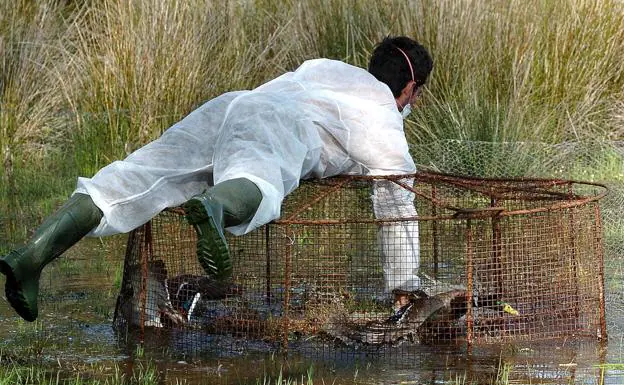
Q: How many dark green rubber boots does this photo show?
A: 2